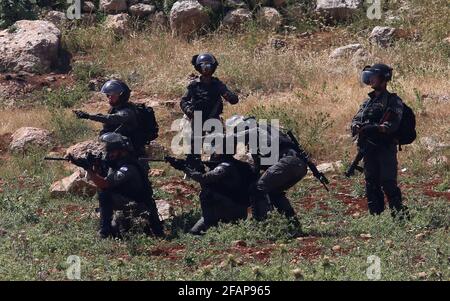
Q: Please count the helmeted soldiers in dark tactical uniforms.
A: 6